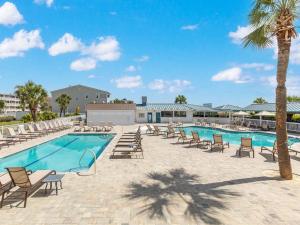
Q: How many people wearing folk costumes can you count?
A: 0